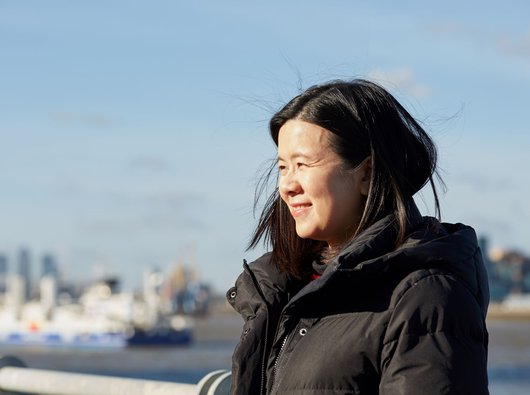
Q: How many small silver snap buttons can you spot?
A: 3